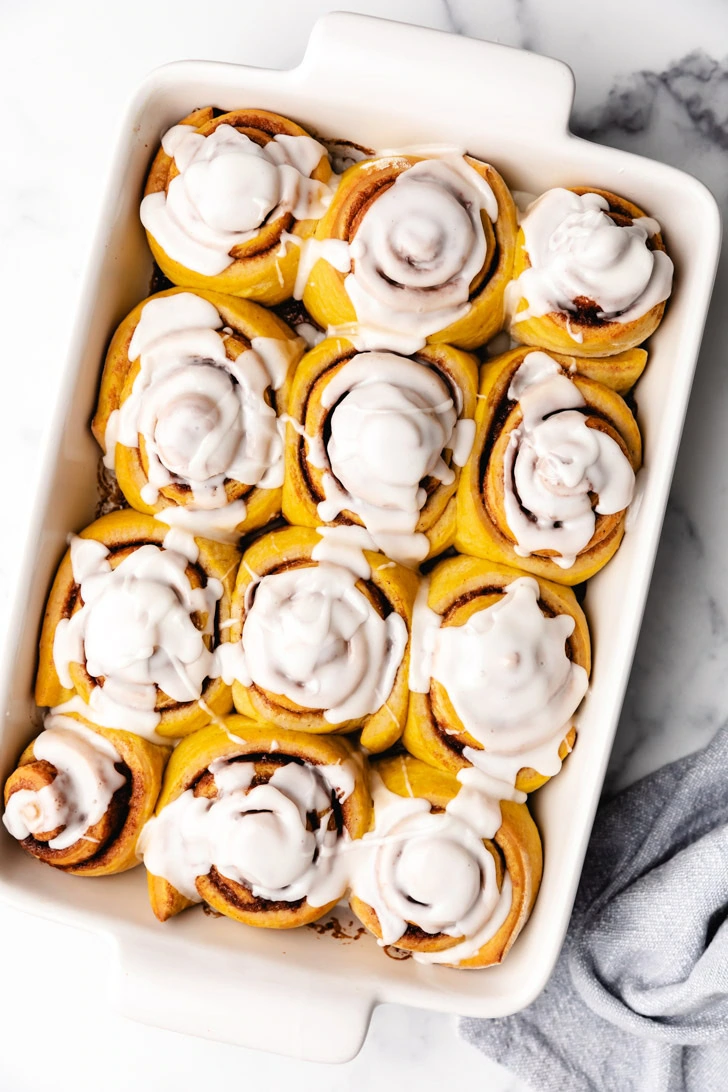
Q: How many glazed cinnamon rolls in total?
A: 12